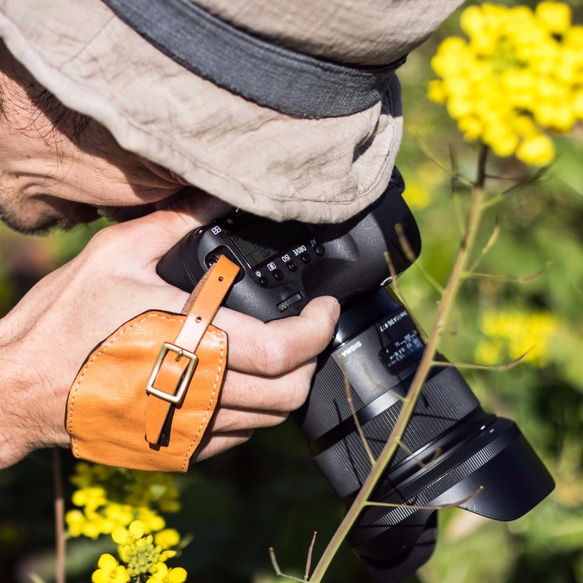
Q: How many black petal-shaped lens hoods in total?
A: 1